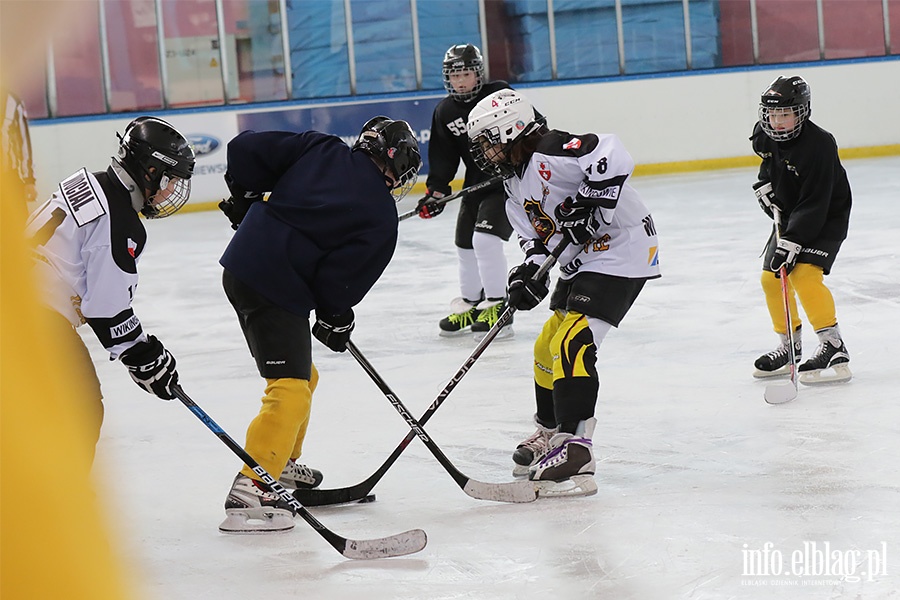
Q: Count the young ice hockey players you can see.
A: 5